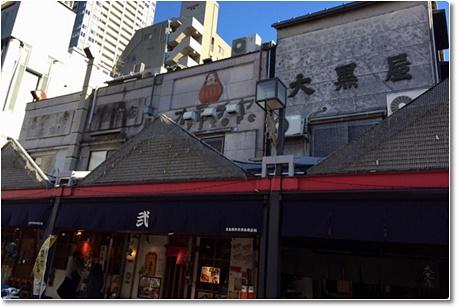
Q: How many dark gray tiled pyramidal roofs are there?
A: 3